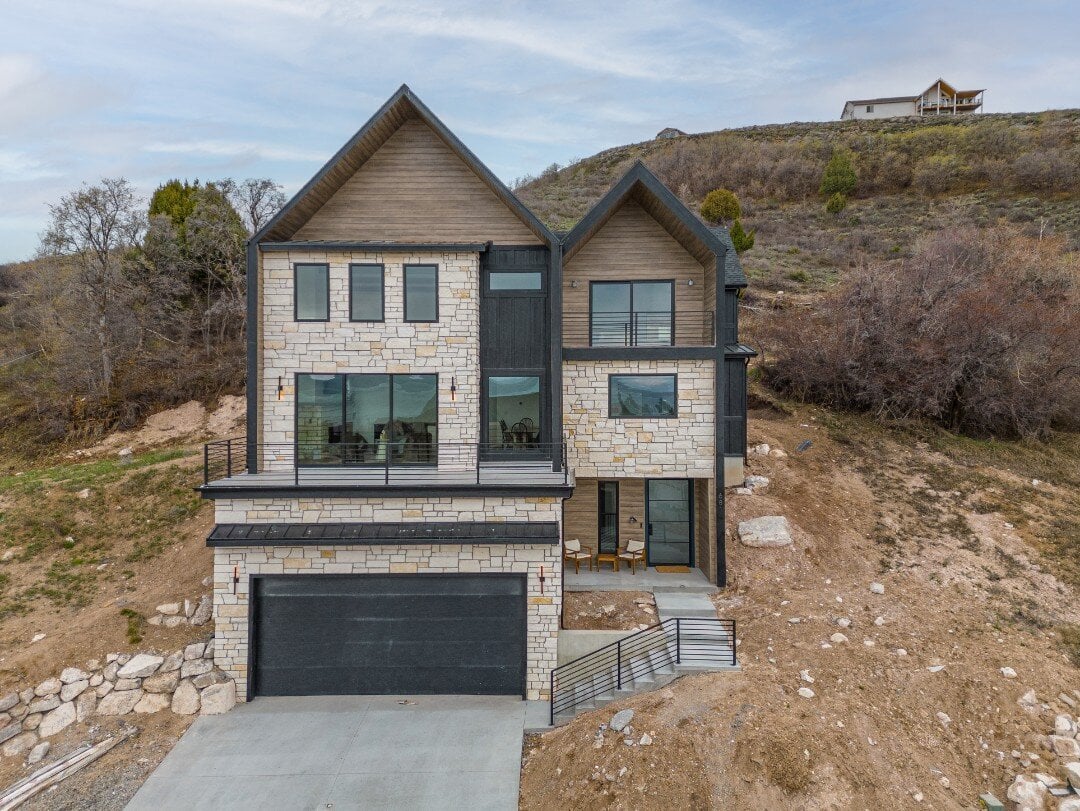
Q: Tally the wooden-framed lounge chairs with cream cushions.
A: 2